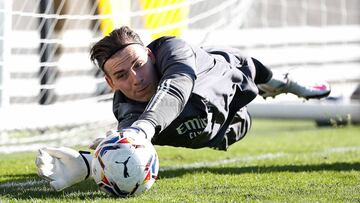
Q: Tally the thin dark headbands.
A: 1